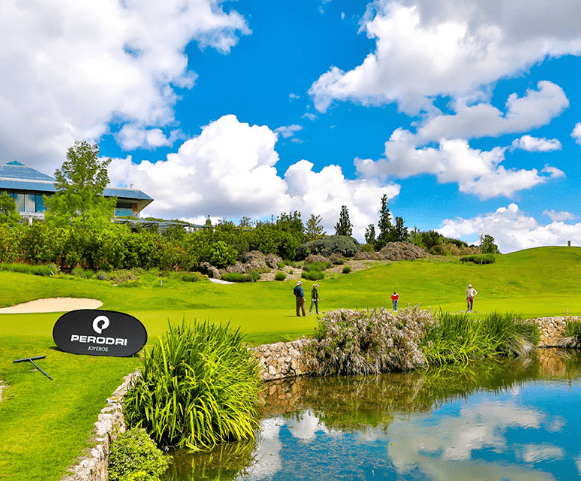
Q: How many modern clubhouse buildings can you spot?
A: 1